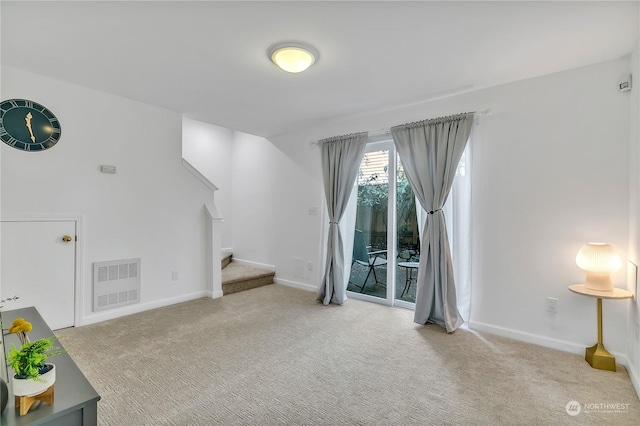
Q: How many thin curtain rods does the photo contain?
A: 1